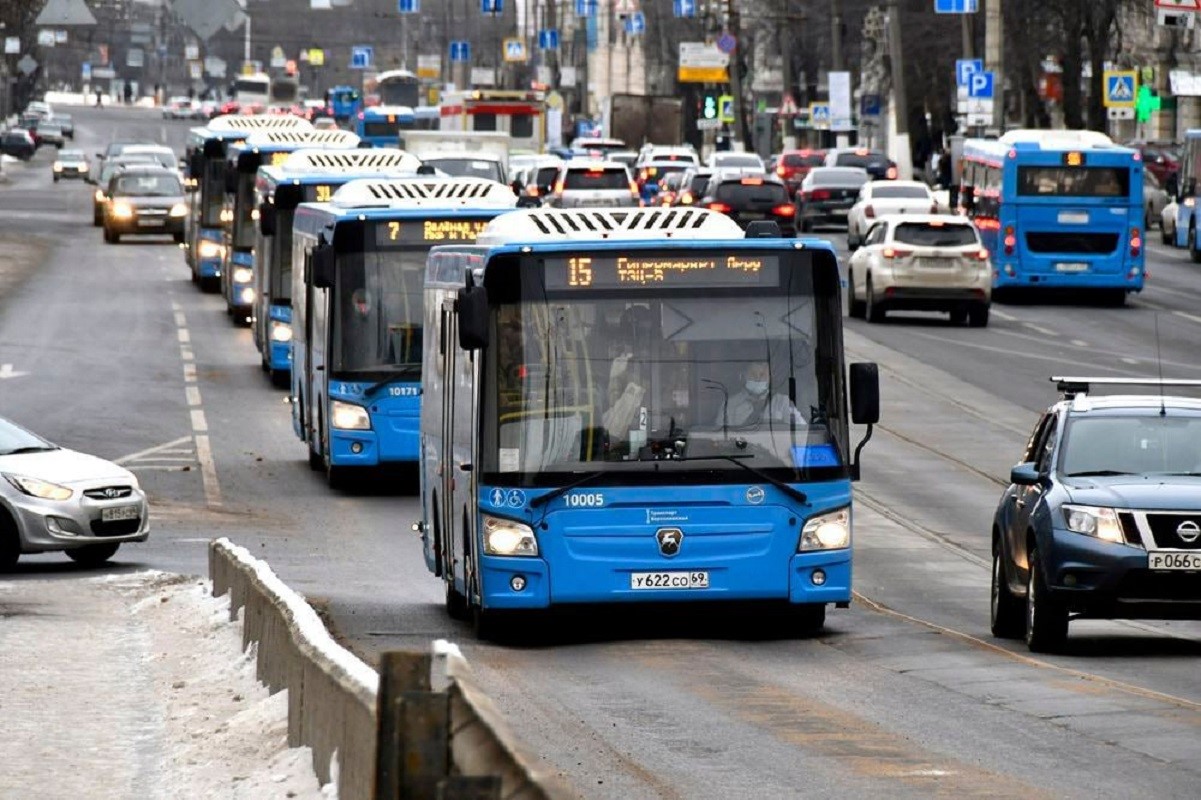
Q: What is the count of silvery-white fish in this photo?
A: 0